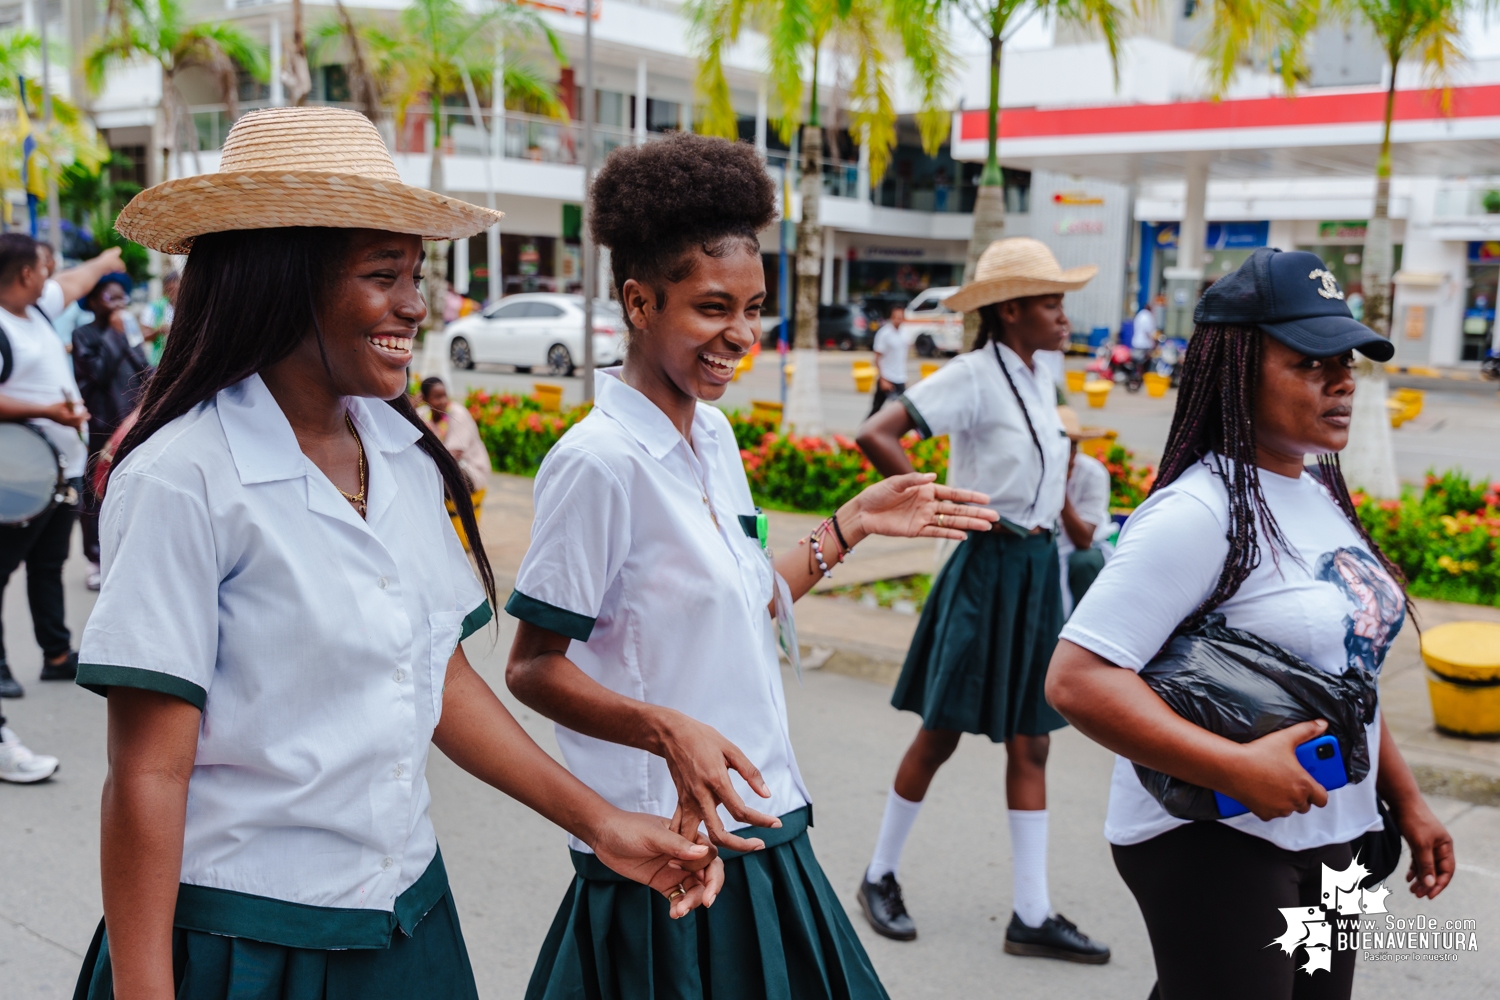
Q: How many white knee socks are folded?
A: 0